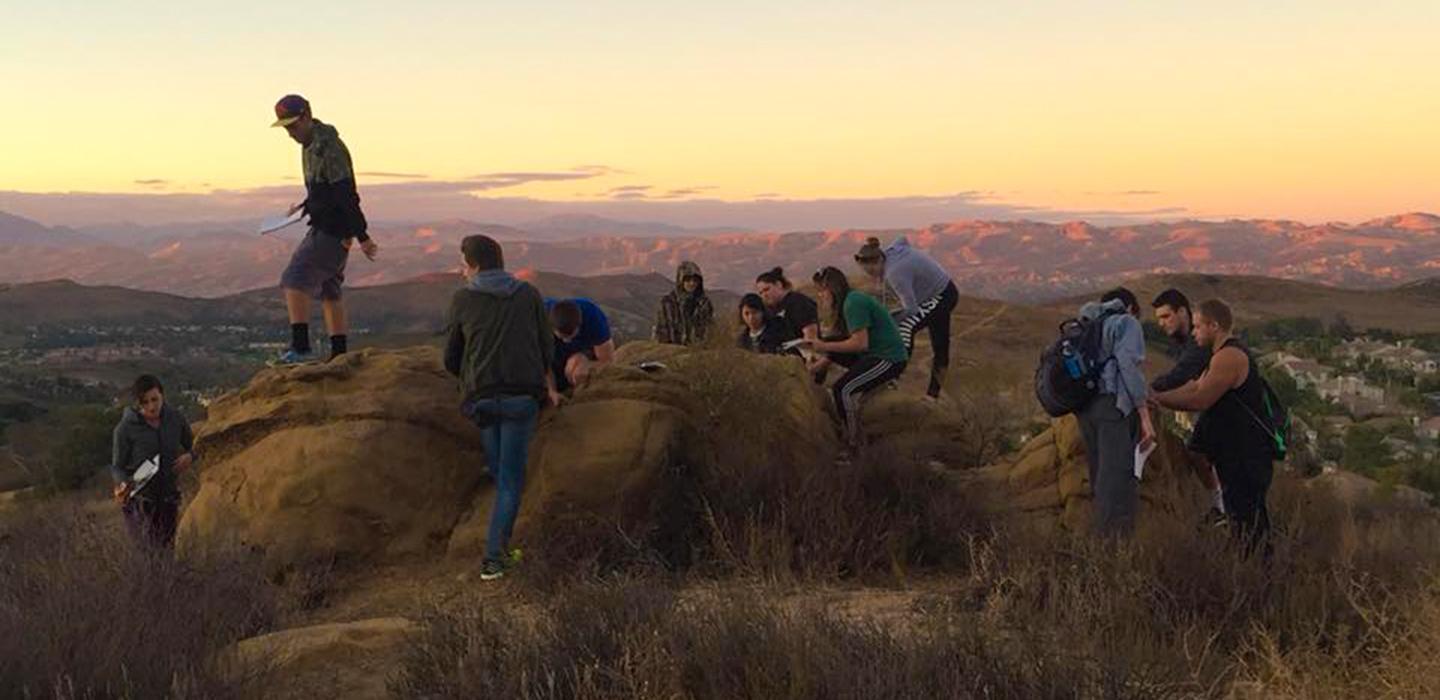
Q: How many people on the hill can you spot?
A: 12